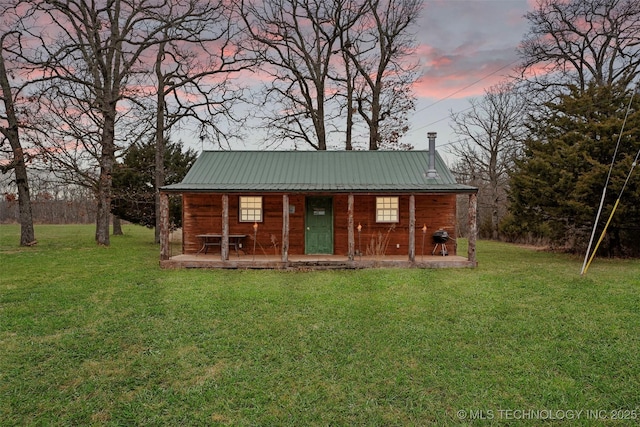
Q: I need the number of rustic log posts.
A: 6